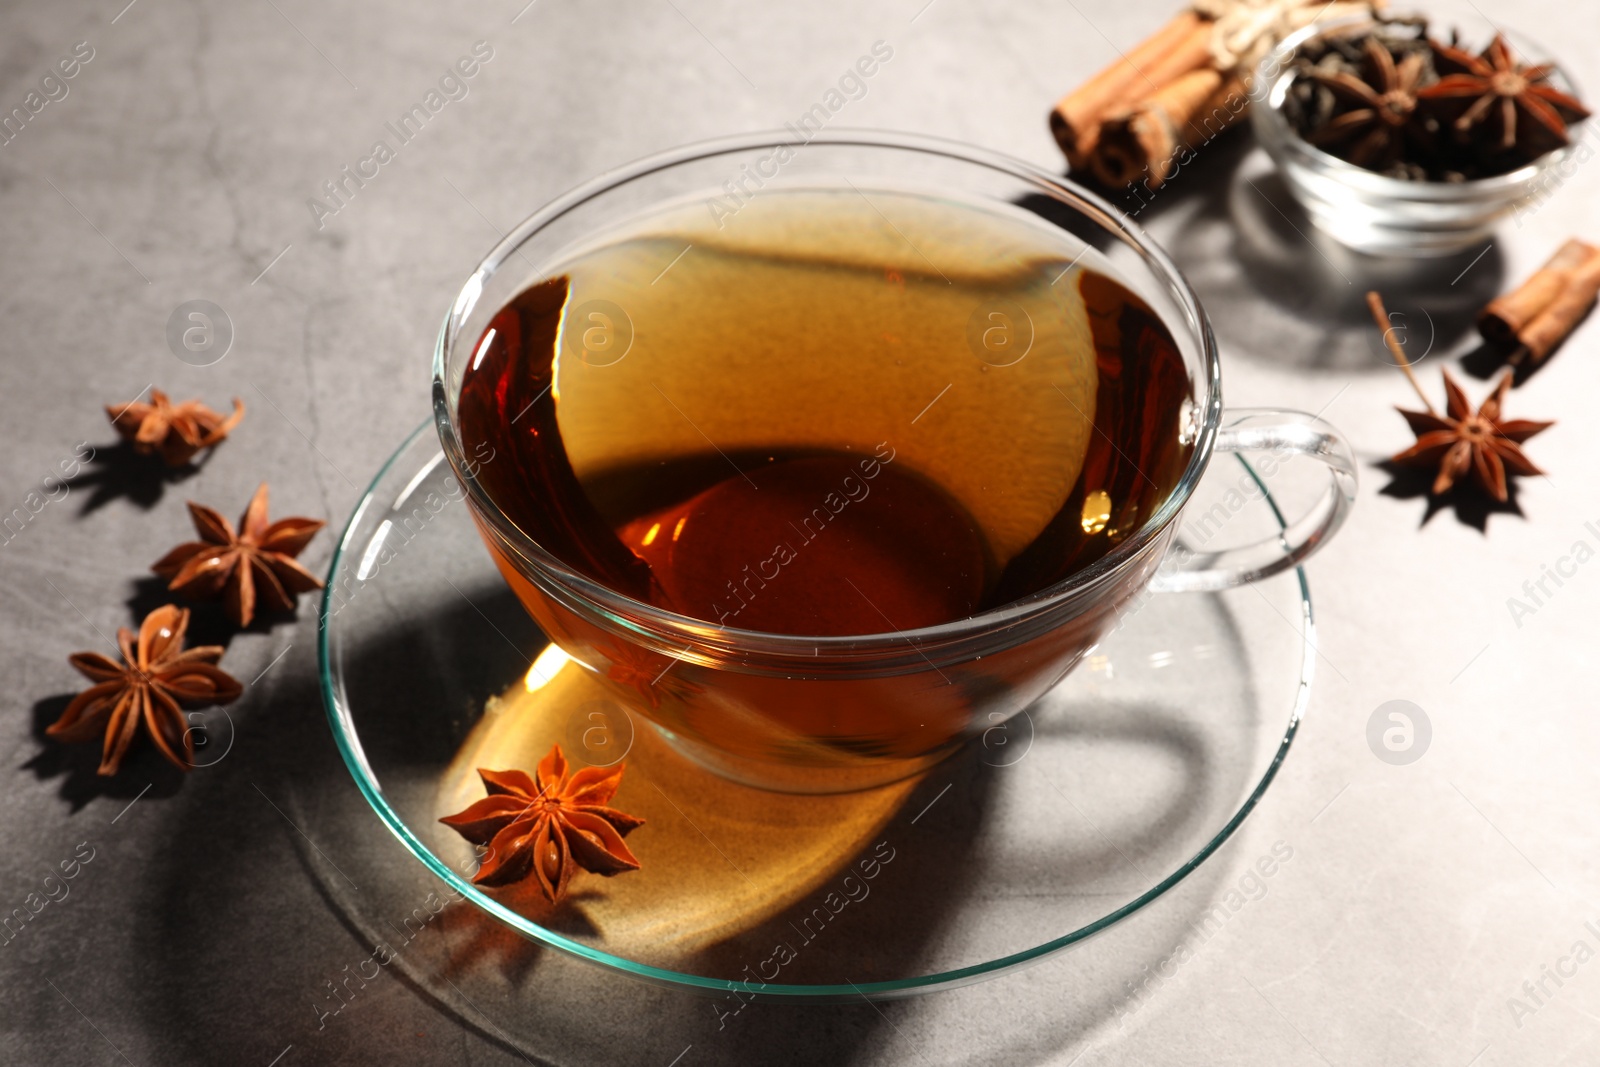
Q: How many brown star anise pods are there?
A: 7